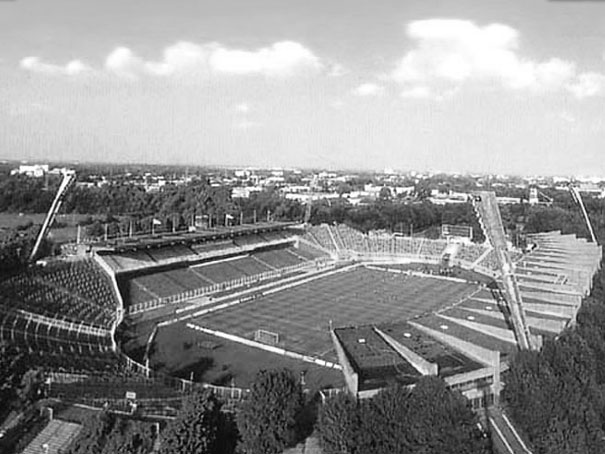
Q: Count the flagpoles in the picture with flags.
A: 2